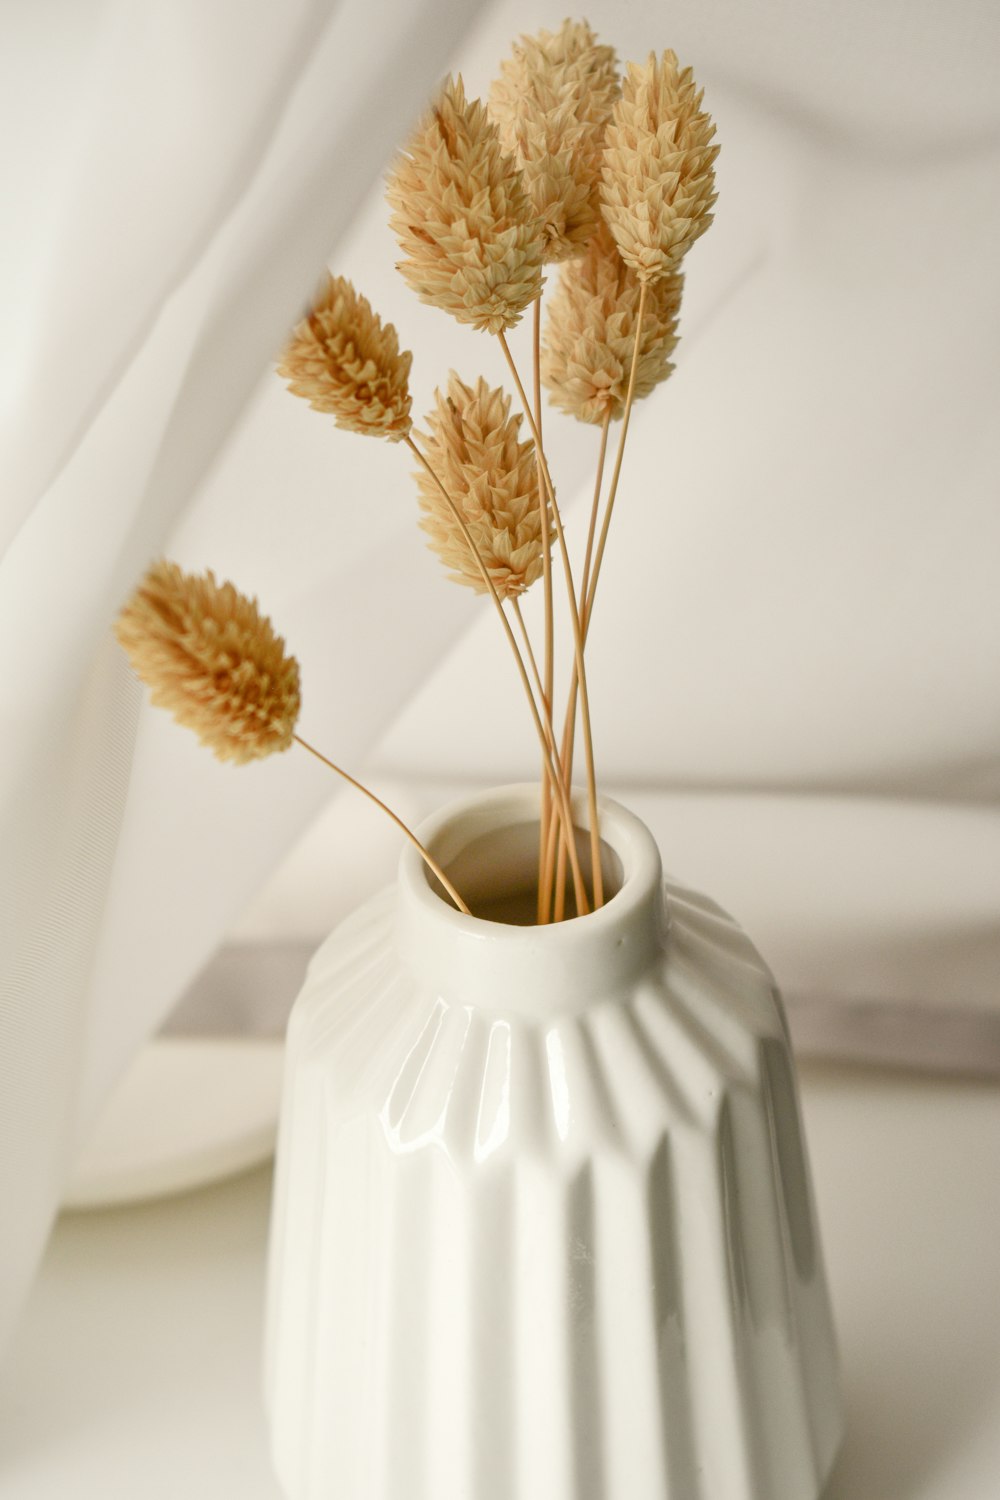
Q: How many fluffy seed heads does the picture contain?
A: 7